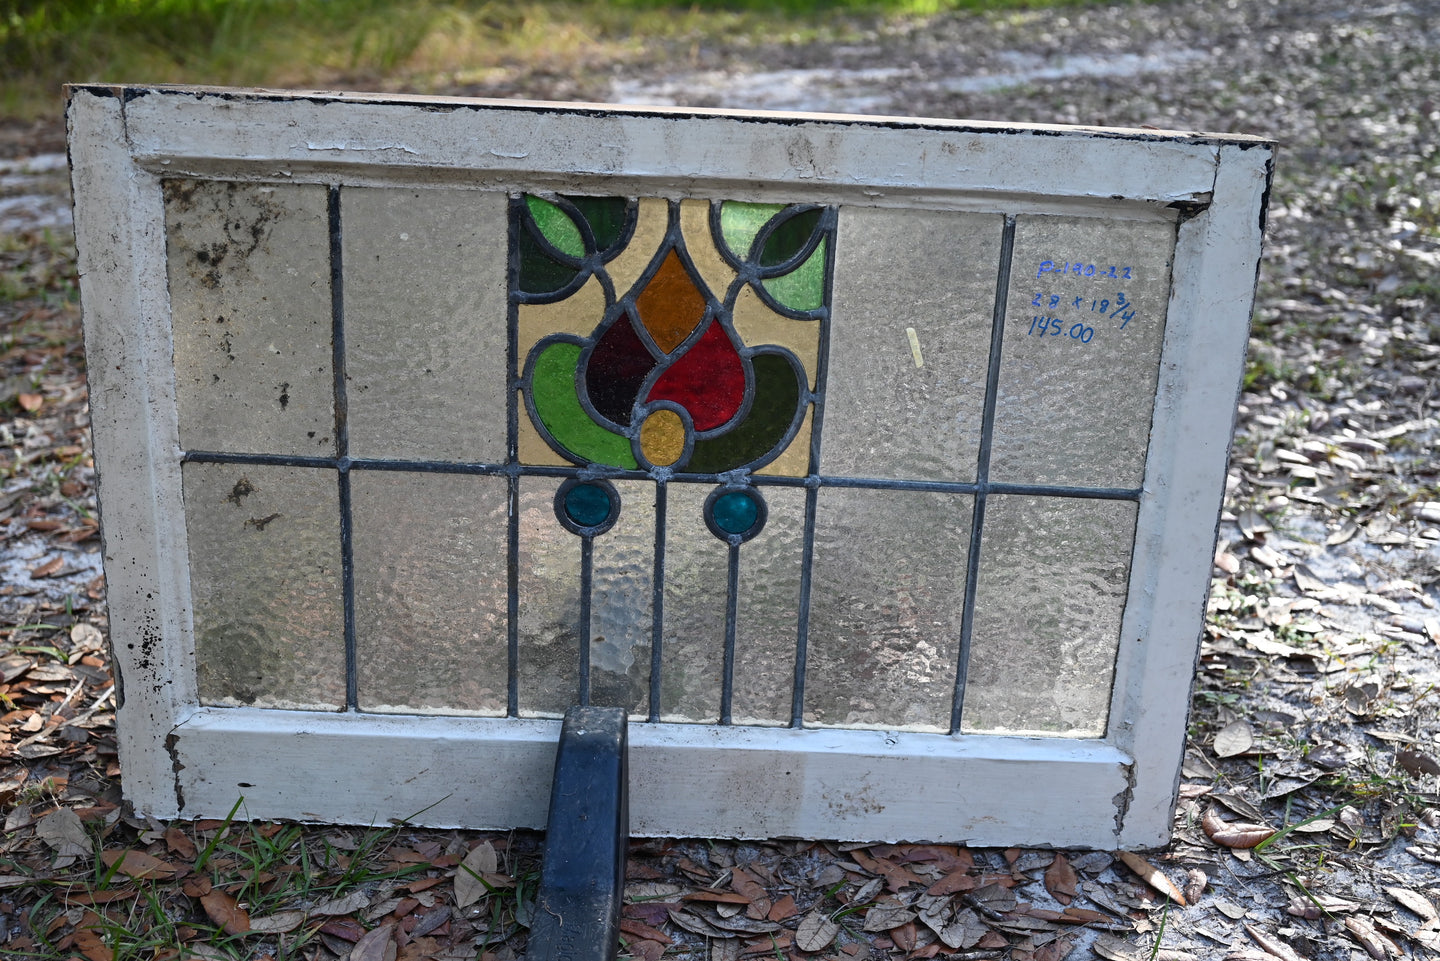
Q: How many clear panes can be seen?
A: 12